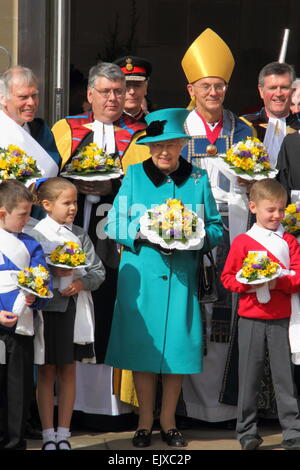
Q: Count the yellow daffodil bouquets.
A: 8